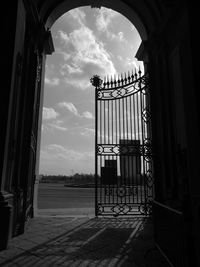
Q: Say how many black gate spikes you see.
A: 11